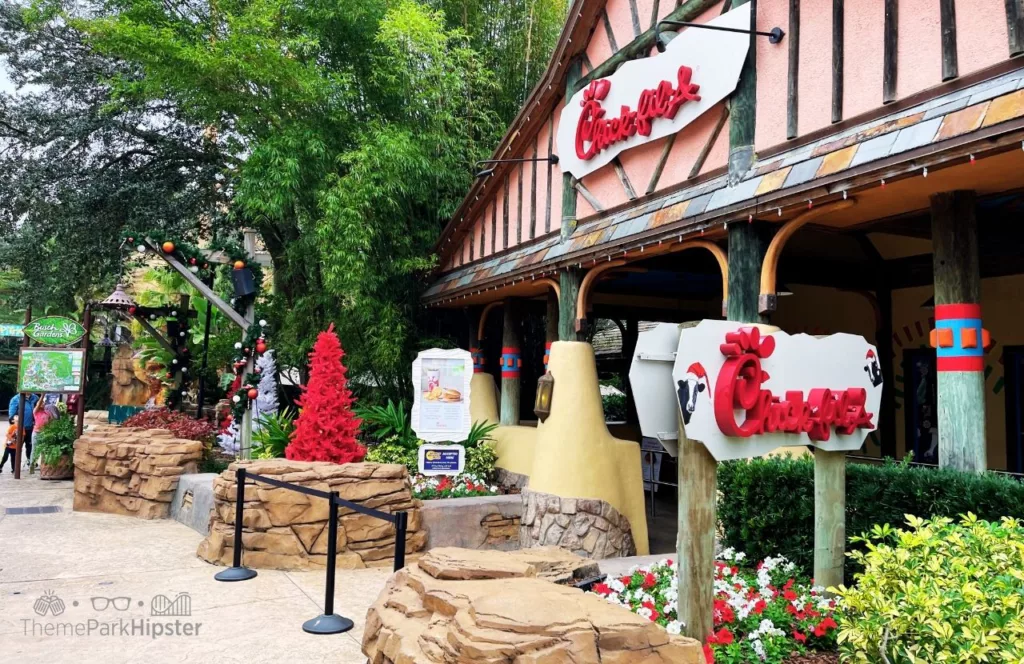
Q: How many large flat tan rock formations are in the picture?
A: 3